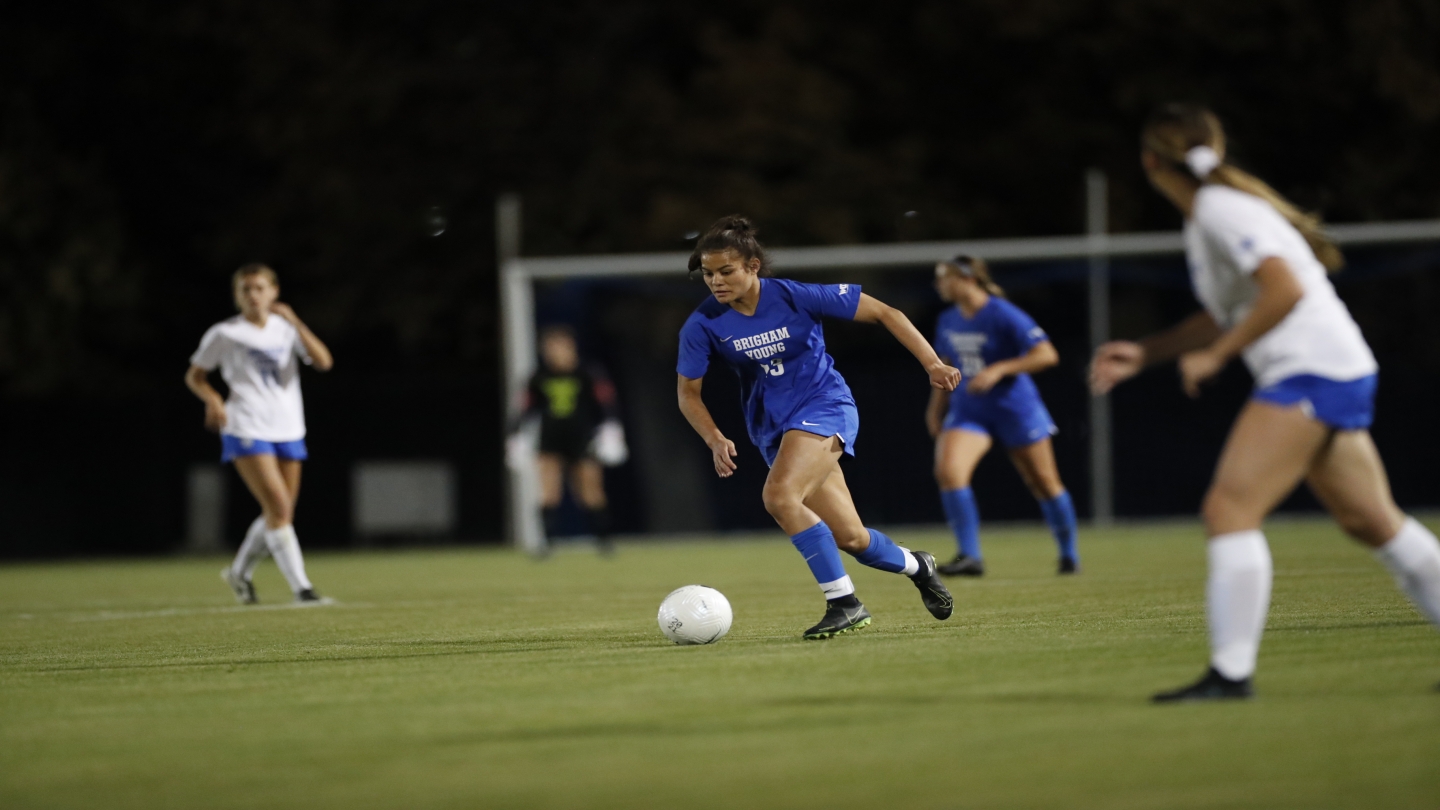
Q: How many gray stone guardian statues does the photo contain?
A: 0